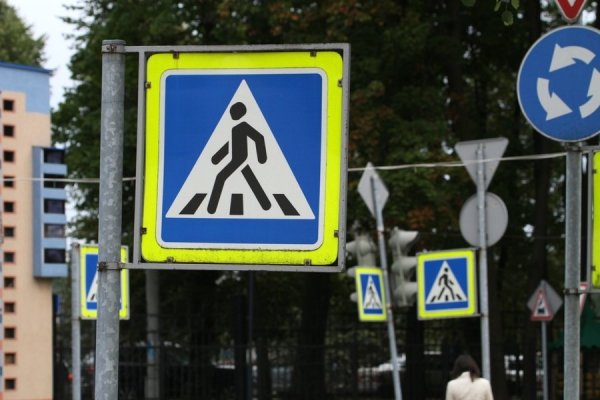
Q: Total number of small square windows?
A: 12